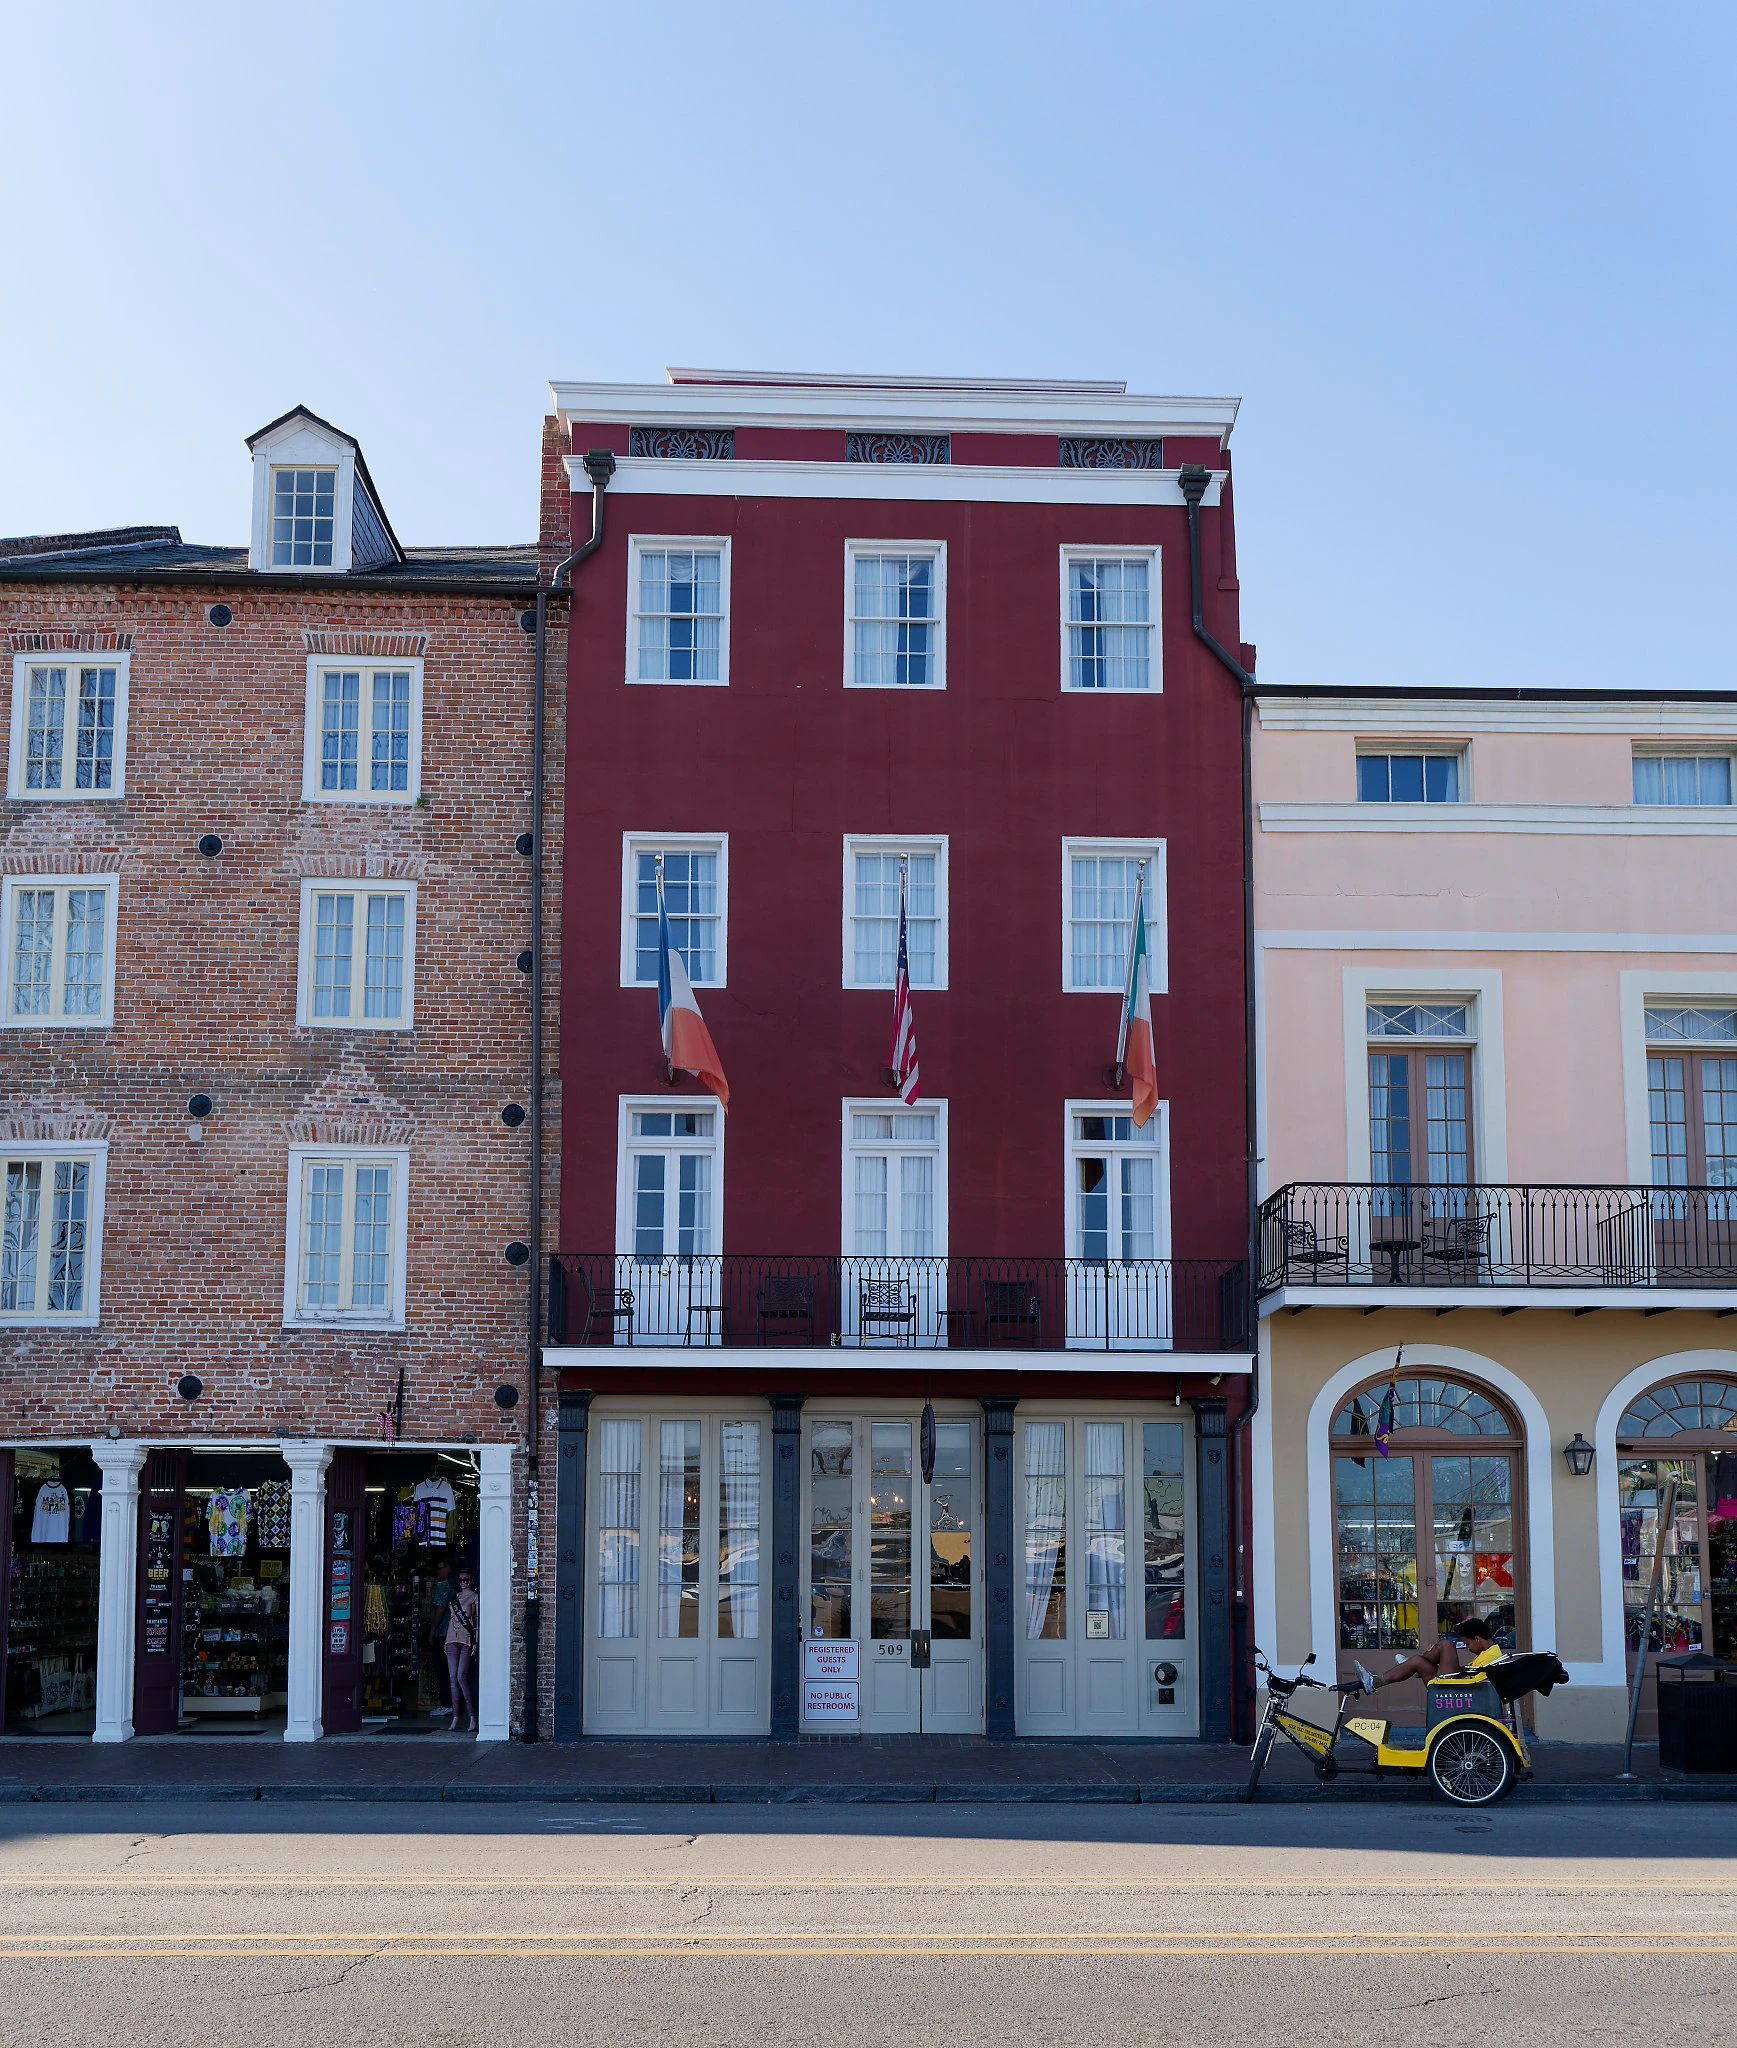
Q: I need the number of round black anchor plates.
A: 10